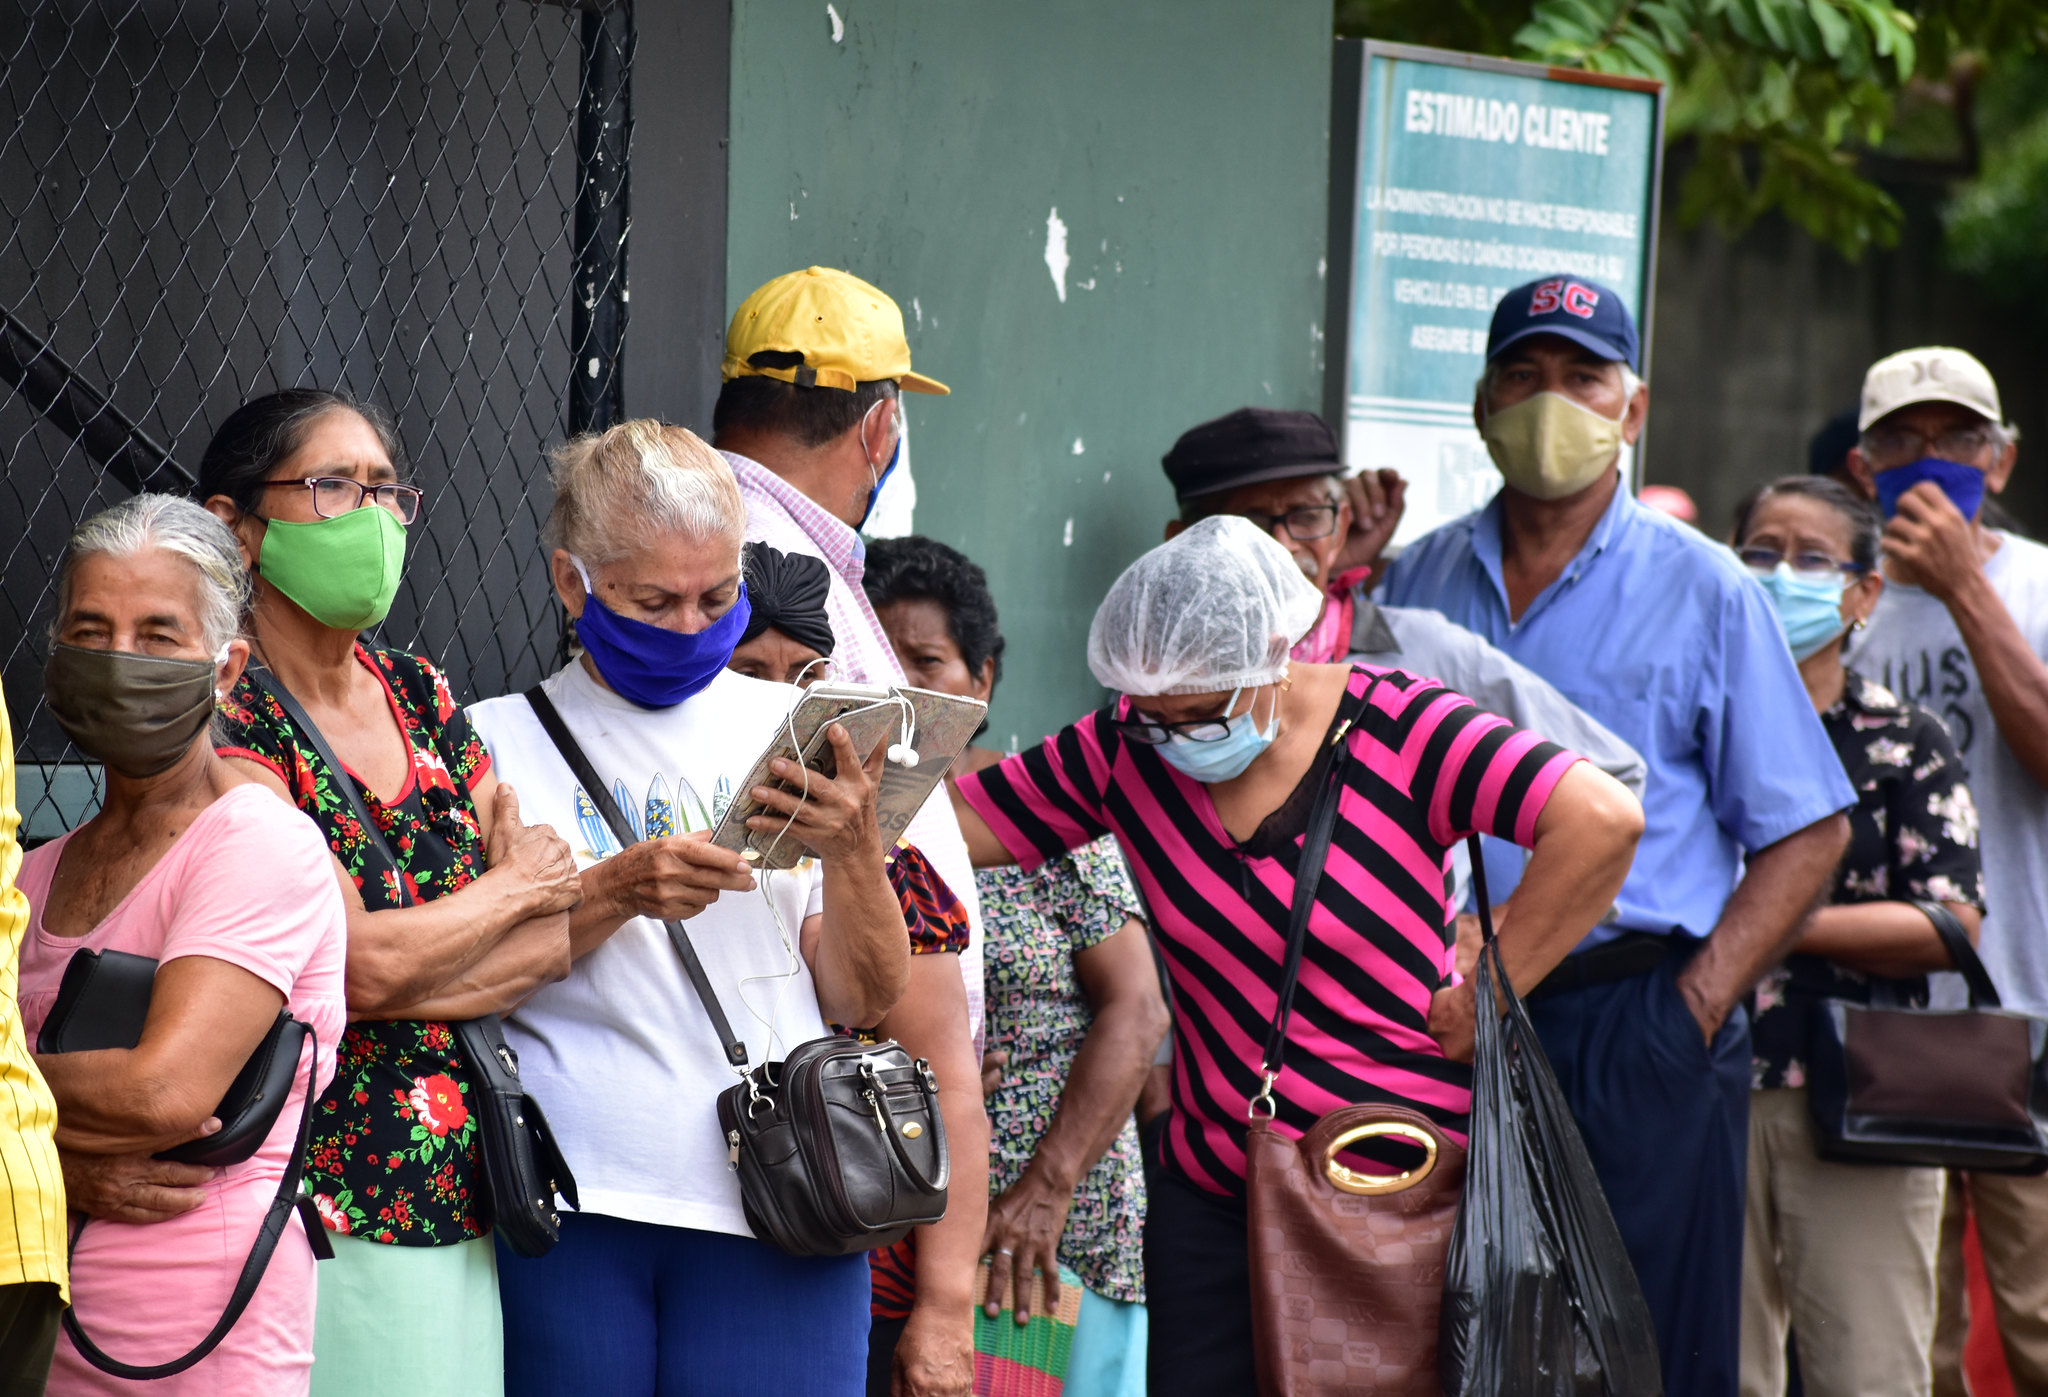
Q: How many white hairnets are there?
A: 1